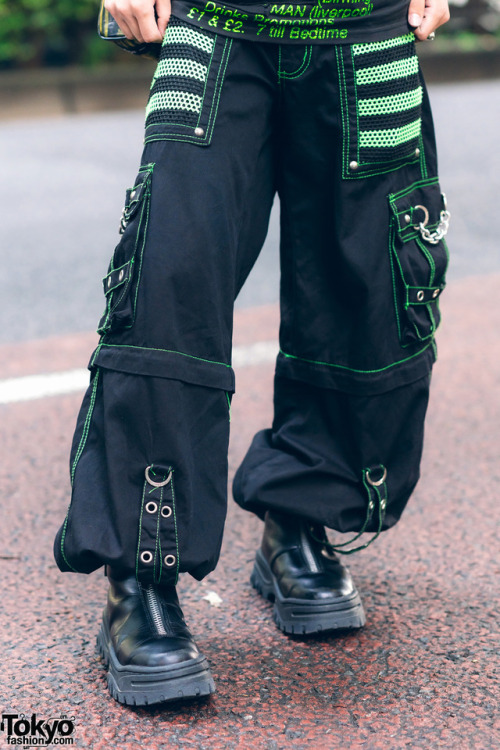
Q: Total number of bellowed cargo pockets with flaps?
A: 2